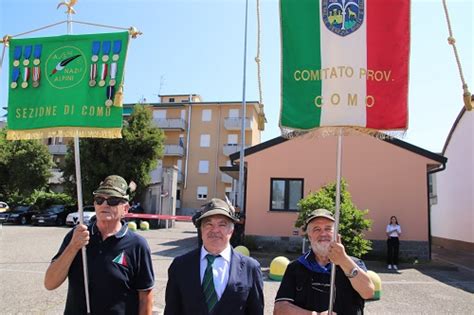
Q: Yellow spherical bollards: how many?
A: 5